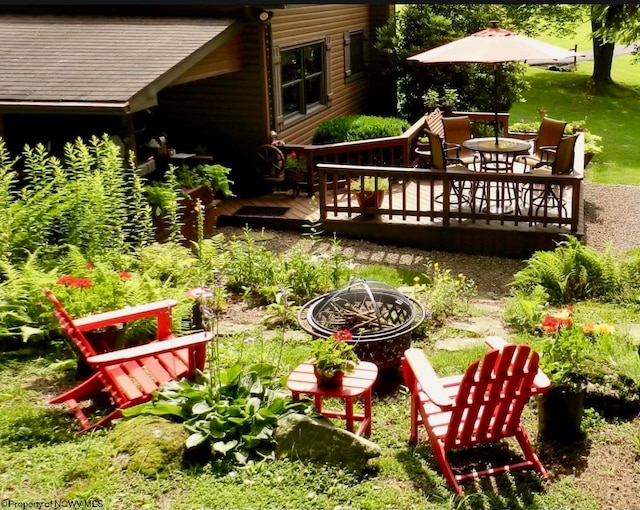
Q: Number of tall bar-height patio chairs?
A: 4